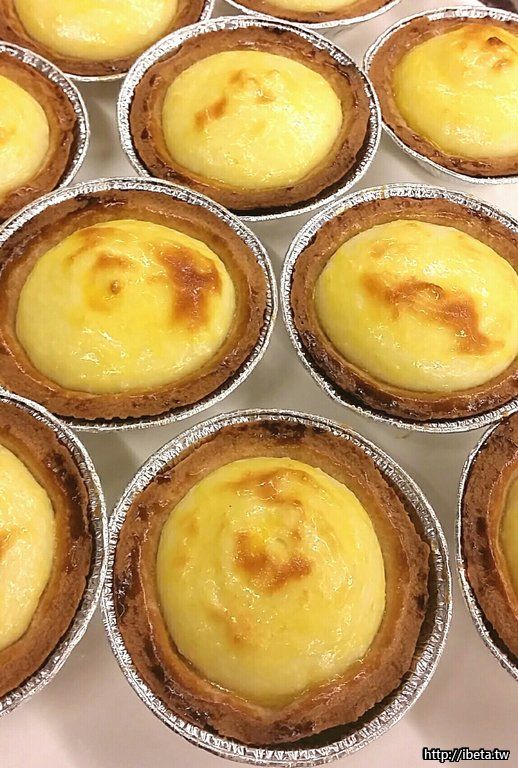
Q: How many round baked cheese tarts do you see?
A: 10